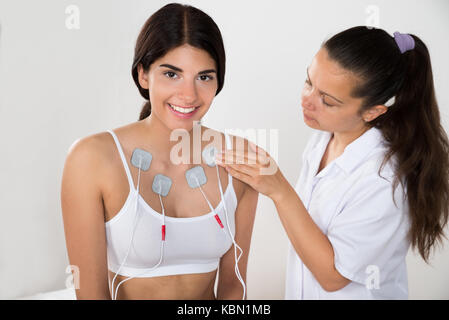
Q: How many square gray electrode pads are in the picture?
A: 4